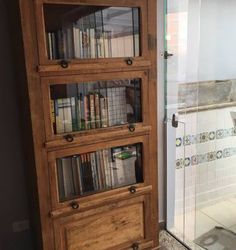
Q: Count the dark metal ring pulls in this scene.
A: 7